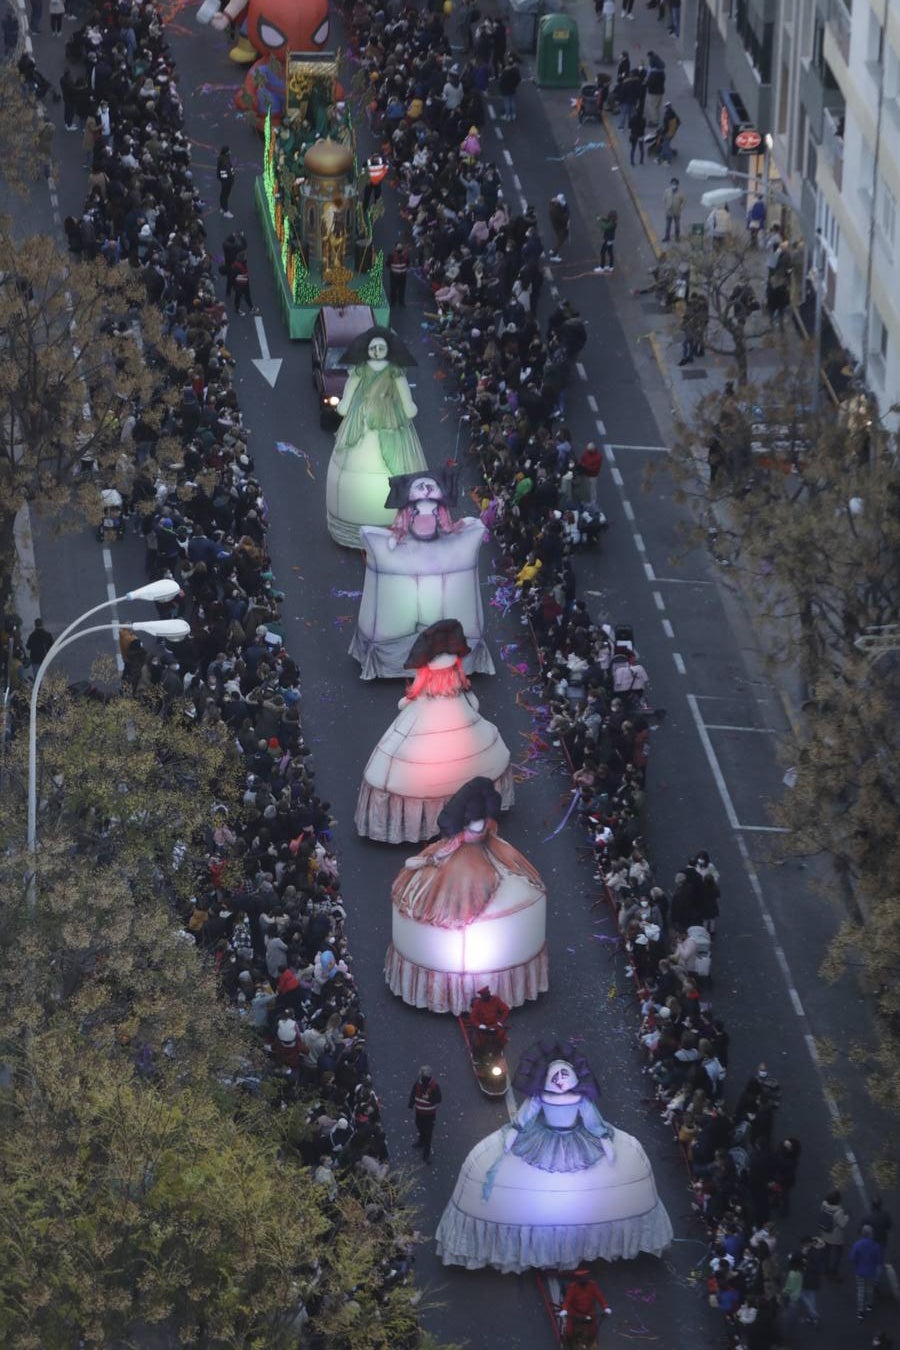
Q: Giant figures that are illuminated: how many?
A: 5